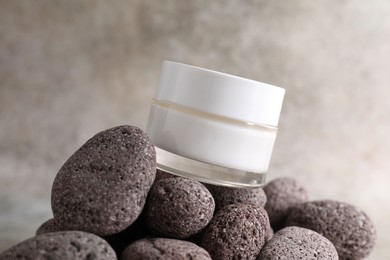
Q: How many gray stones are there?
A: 10